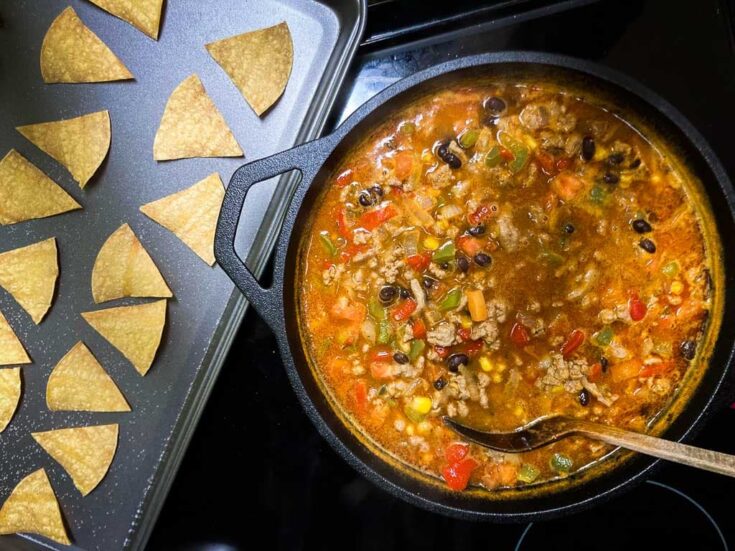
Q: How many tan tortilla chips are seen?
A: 15